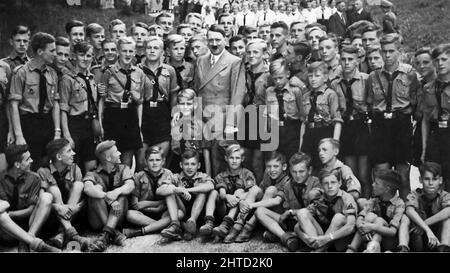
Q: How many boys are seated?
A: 12